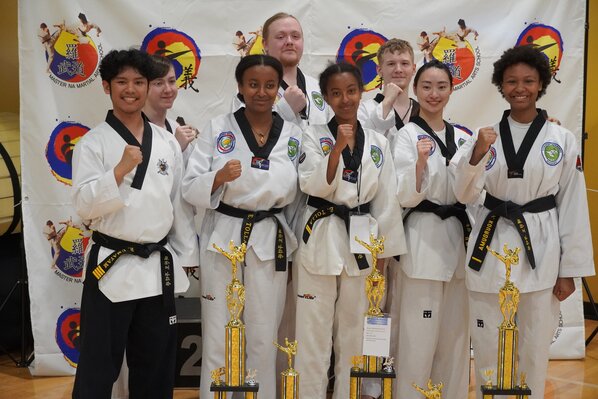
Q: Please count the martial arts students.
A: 8